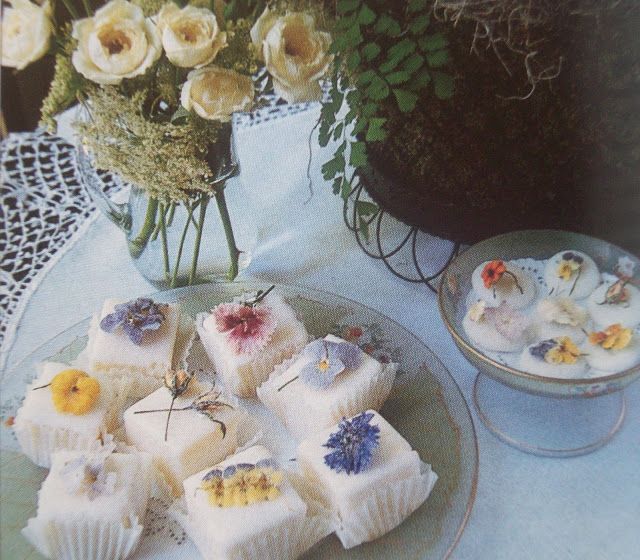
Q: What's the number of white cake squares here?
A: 8